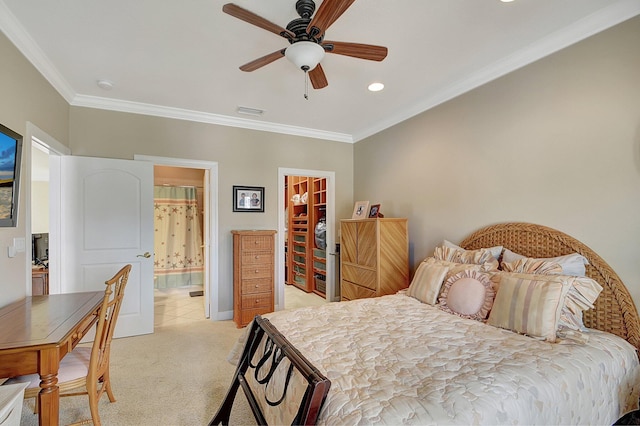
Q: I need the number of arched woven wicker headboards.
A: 1